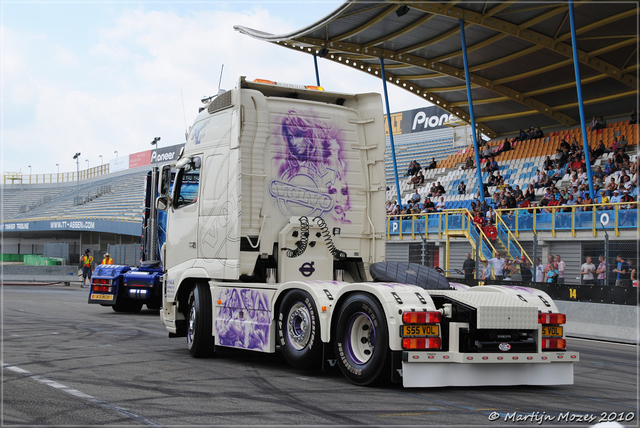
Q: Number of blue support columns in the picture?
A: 4